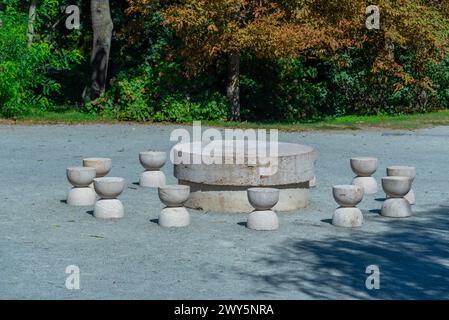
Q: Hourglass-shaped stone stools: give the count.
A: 10